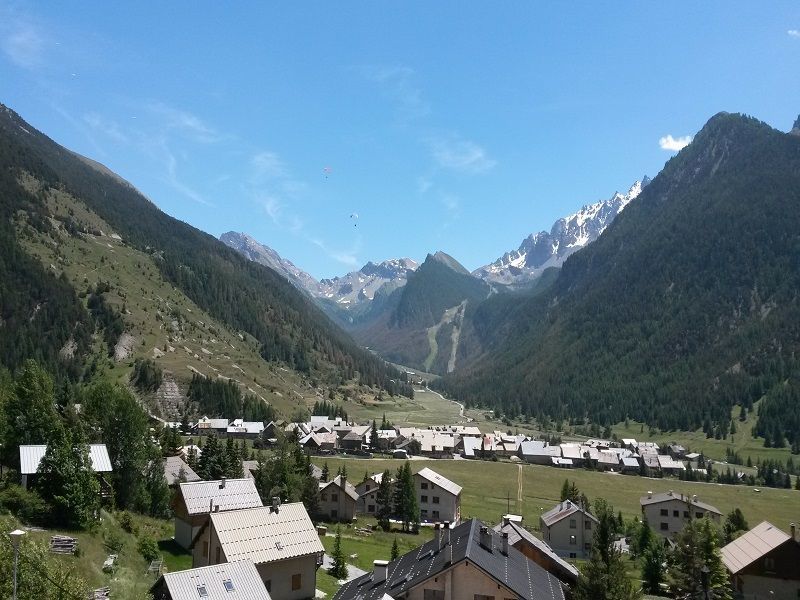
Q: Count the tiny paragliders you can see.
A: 2